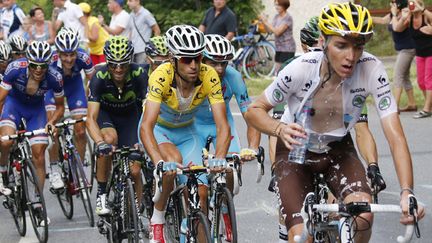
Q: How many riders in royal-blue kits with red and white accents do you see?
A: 2